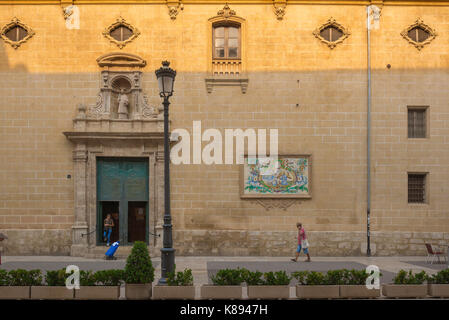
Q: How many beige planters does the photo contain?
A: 11